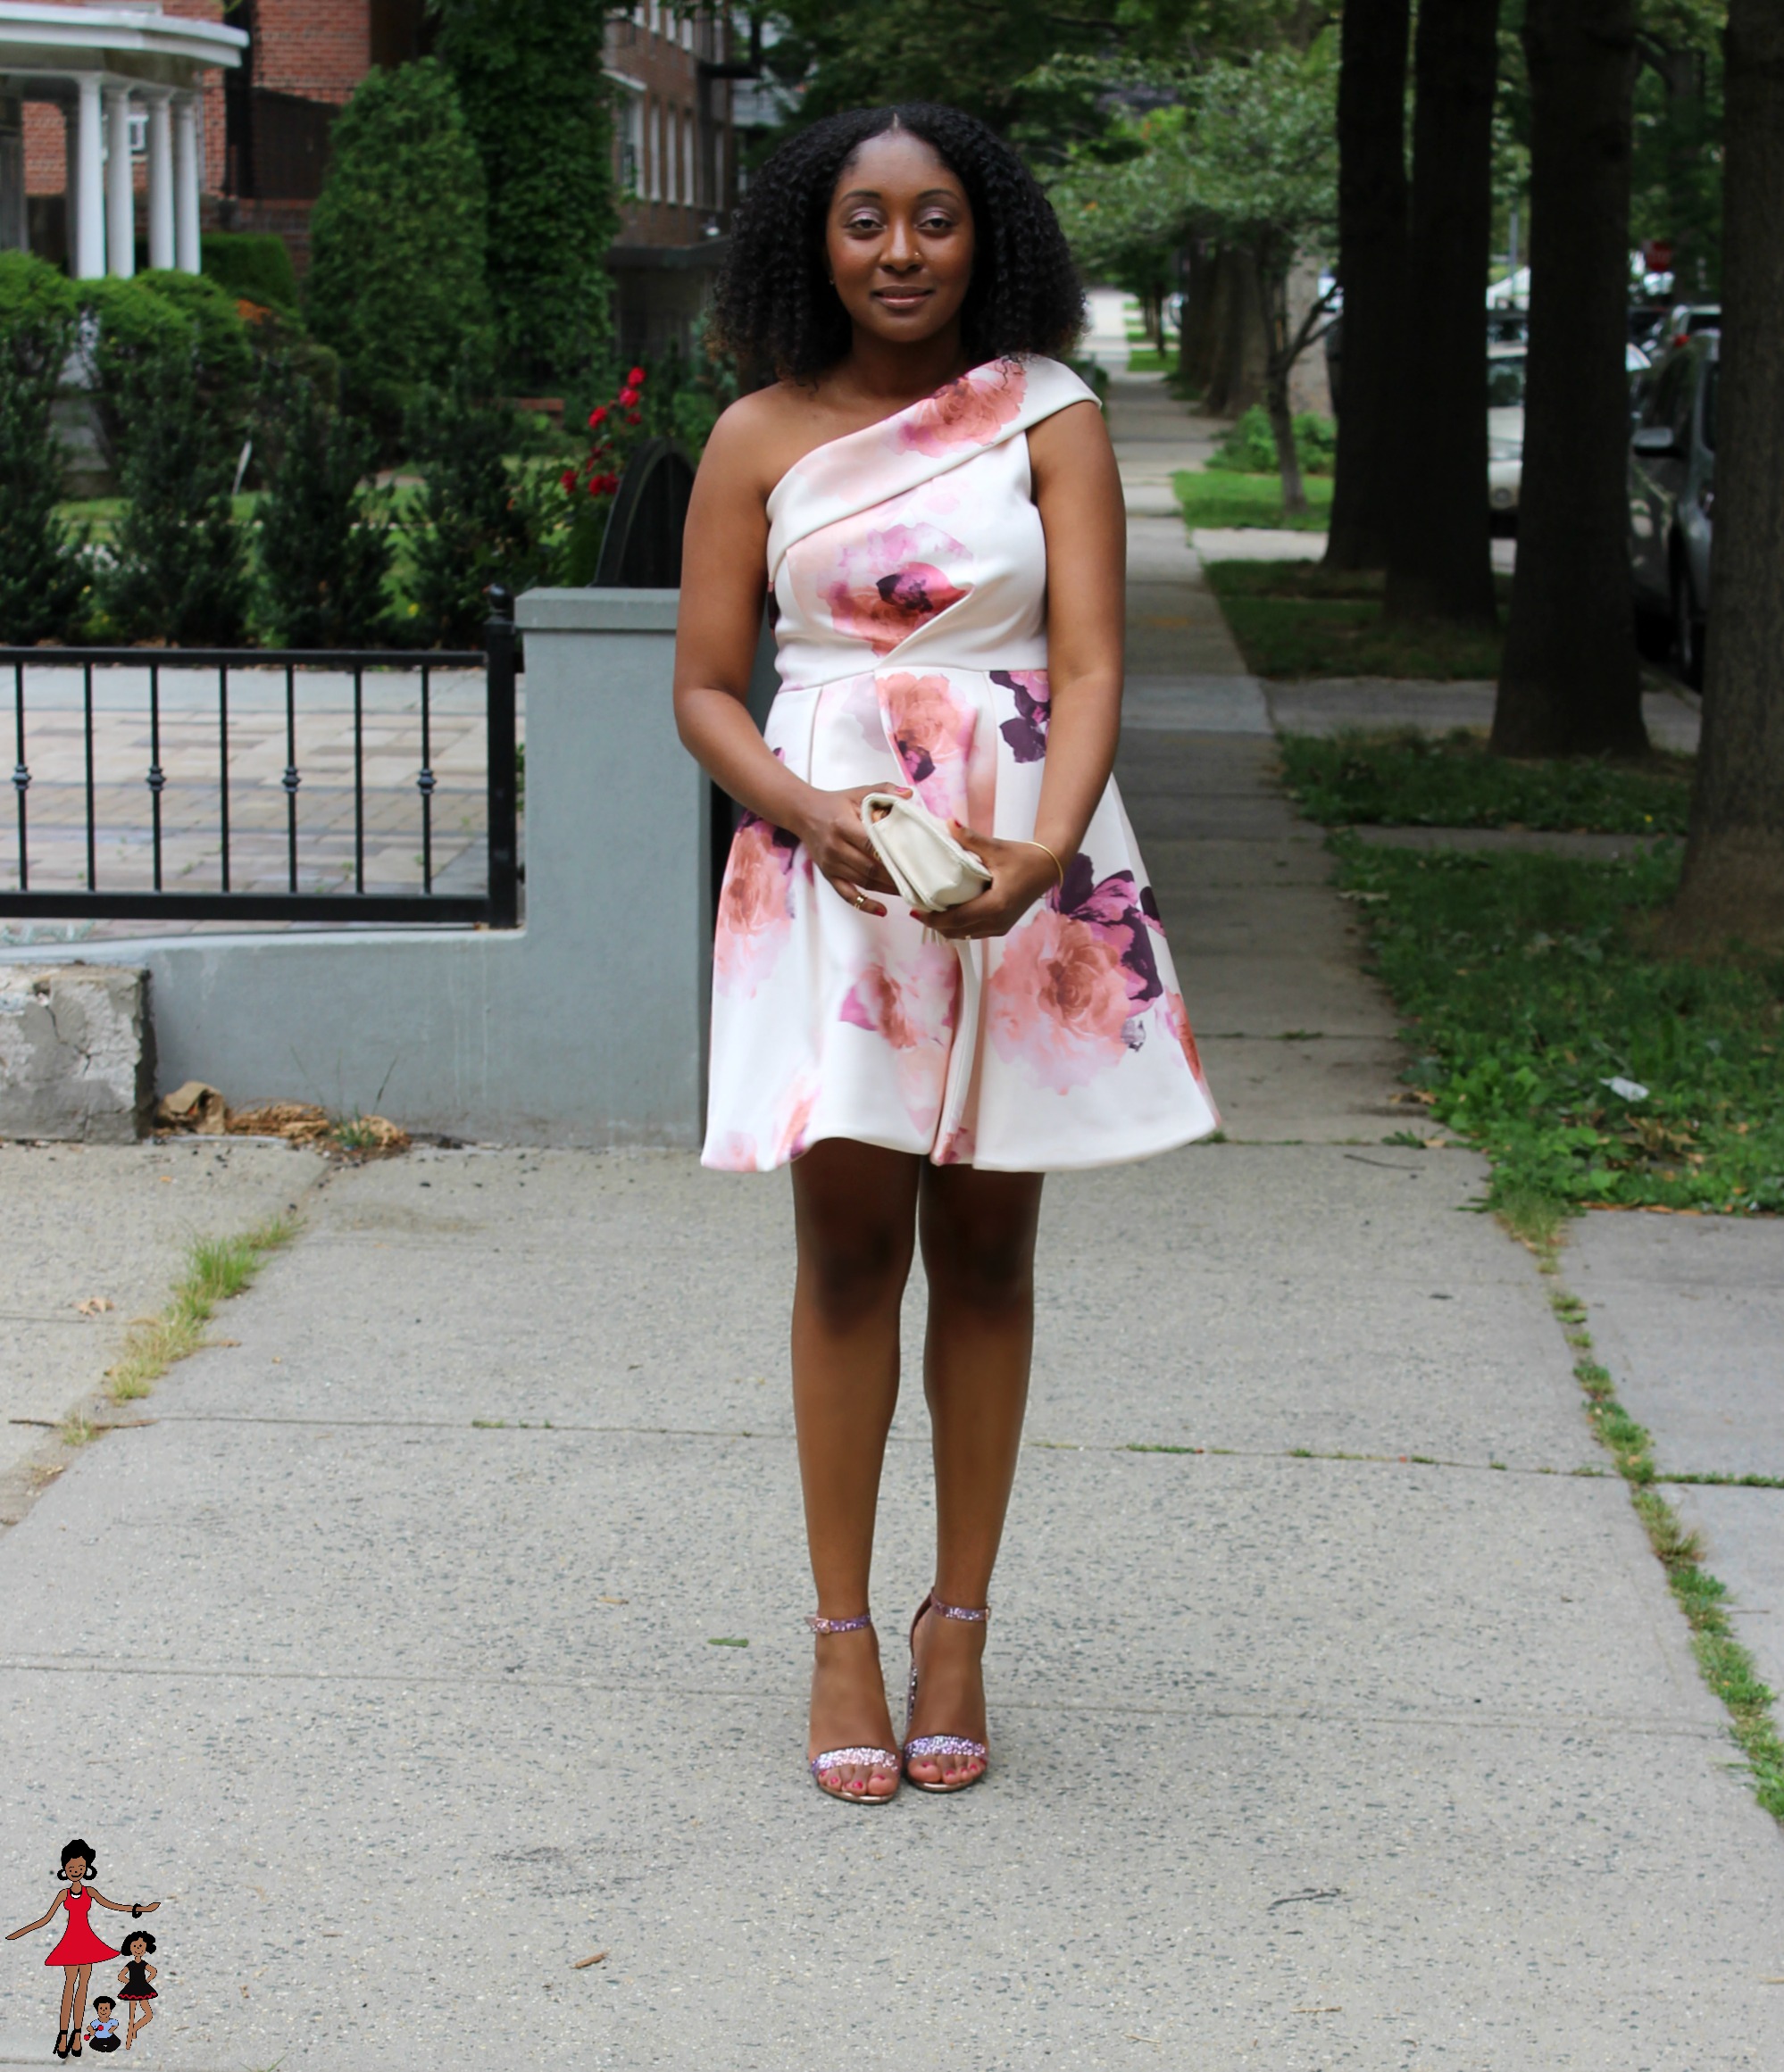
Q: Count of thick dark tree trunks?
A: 4